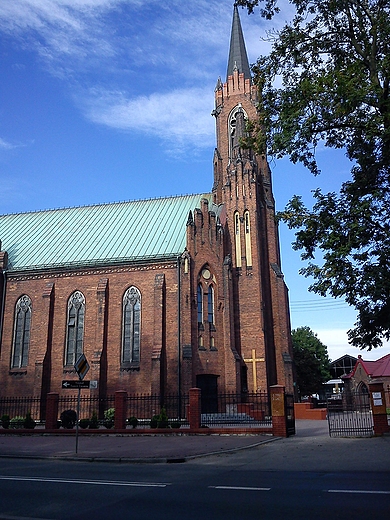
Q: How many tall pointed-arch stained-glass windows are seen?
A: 3